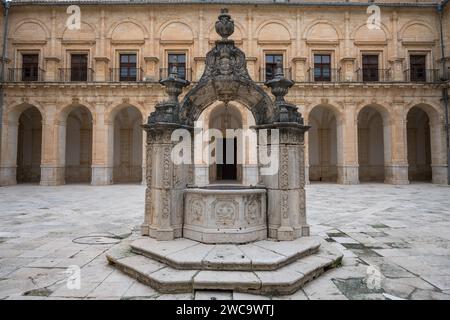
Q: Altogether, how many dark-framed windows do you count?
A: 8